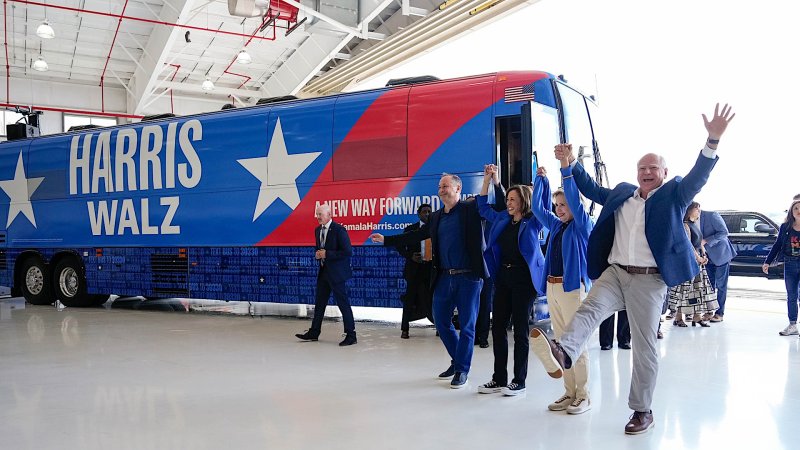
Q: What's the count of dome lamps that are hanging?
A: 4